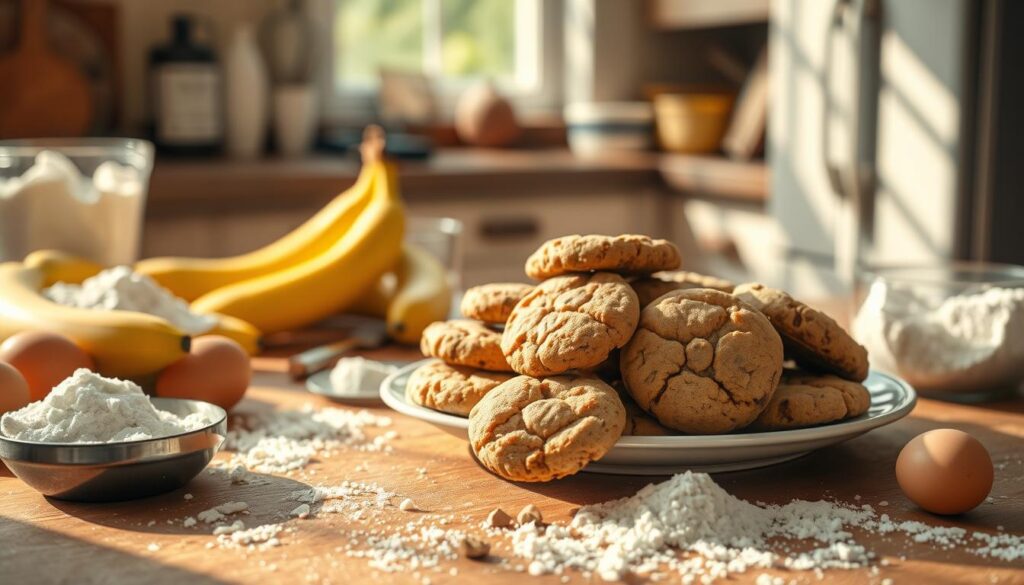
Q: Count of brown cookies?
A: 11